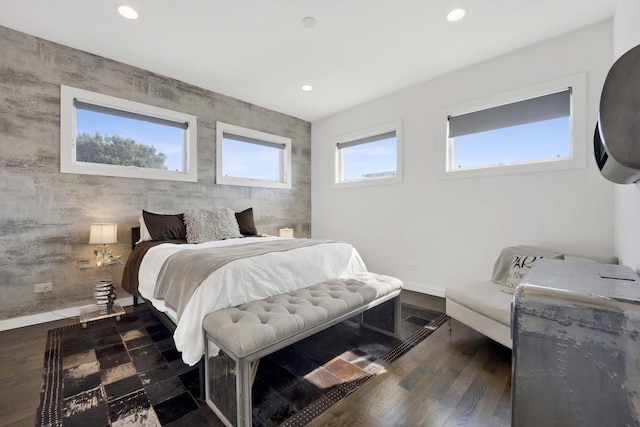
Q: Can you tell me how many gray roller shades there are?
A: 4